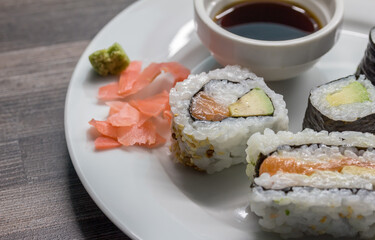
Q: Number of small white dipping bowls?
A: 1